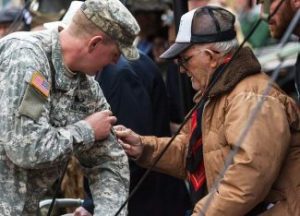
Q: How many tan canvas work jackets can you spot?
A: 1